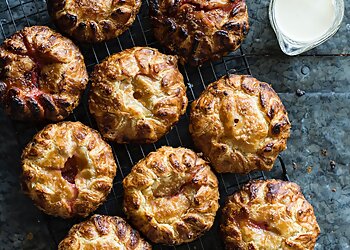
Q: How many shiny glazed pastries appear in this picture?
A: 9